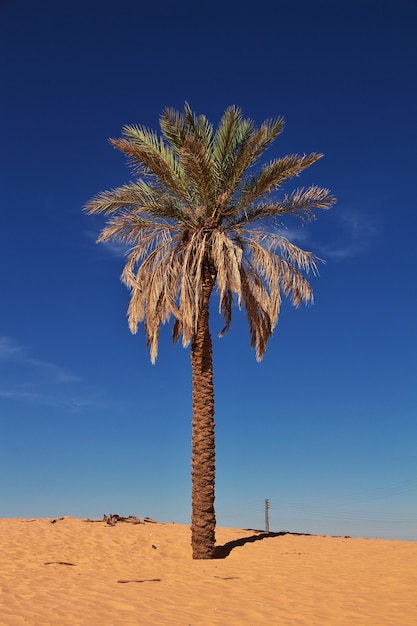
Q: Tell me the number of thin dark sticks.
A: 3